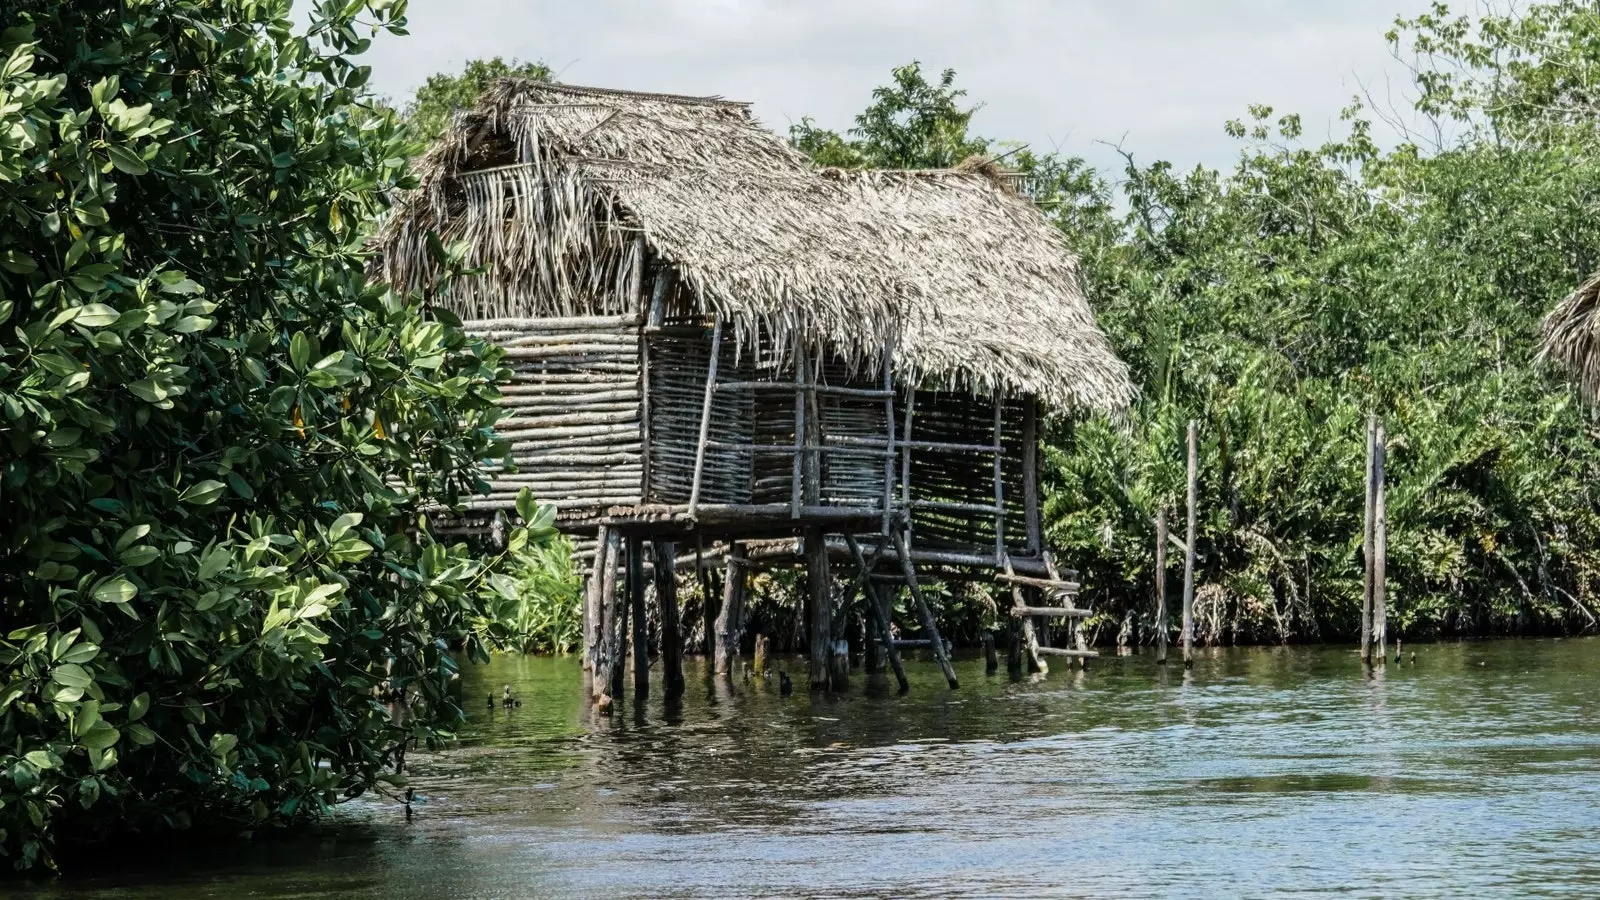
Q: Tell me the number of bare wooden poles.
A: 4